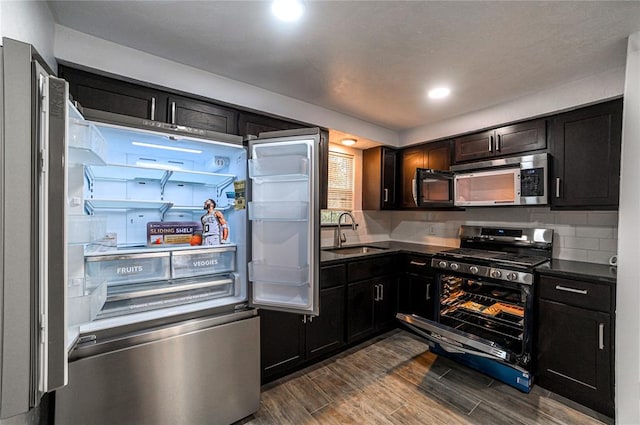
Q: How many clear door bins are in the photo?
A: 6